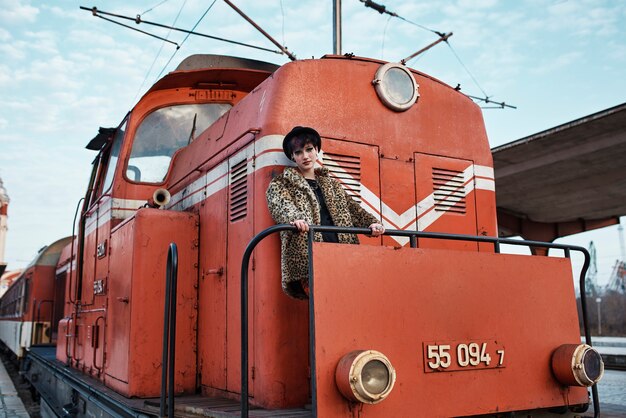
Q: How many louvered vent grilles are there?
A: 3